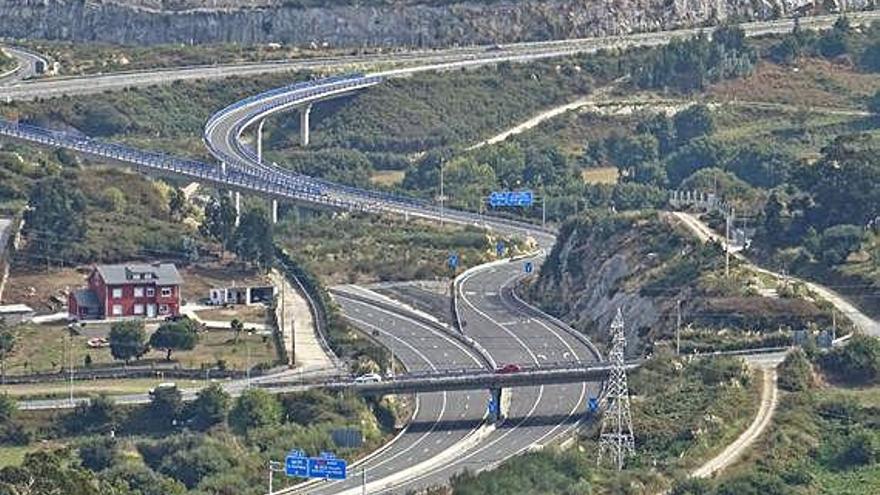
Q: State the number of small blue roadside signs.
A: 5